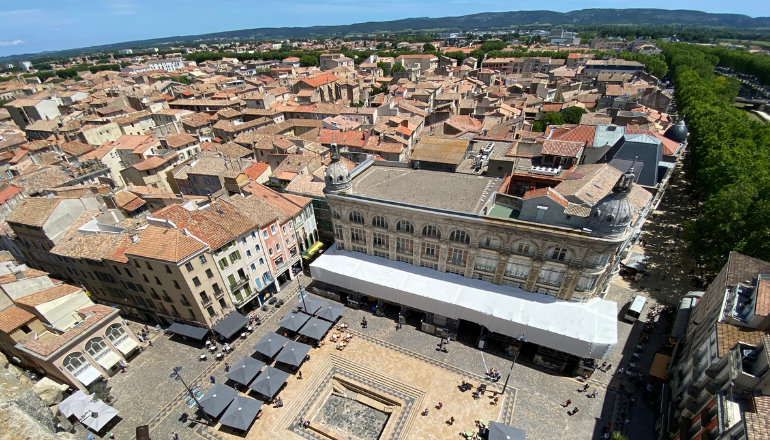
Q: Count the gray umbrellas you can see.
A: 11